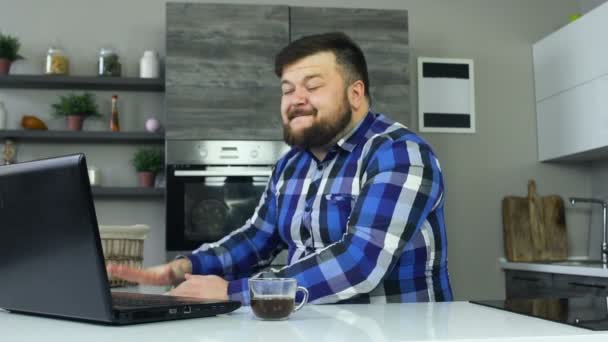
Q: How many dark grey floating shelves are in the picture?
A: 3